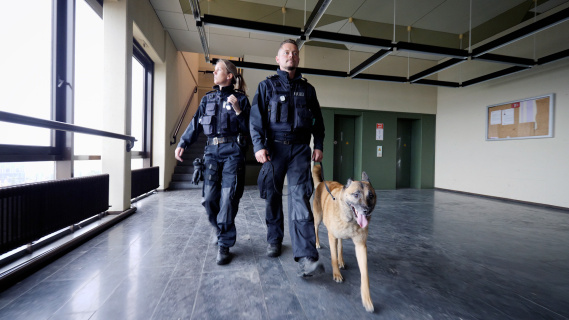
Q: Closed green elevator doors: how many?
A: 2